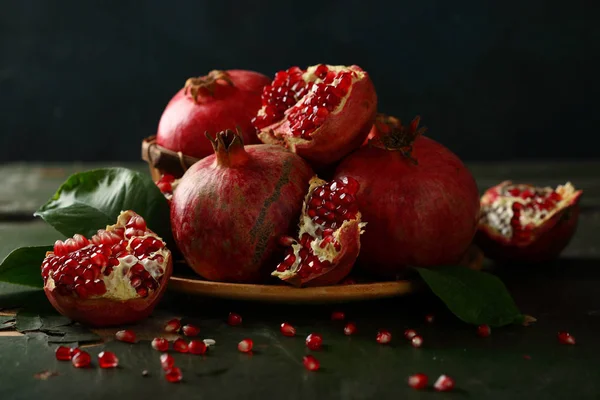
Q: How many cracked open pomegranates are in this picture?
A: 4